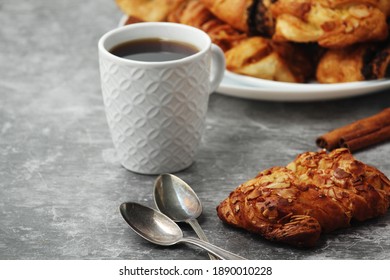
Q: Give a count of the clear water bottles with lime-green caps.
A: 0